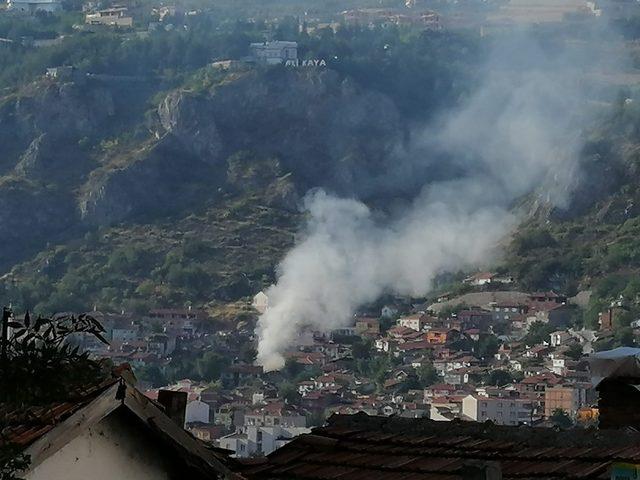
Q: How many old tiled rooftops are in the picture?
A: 2